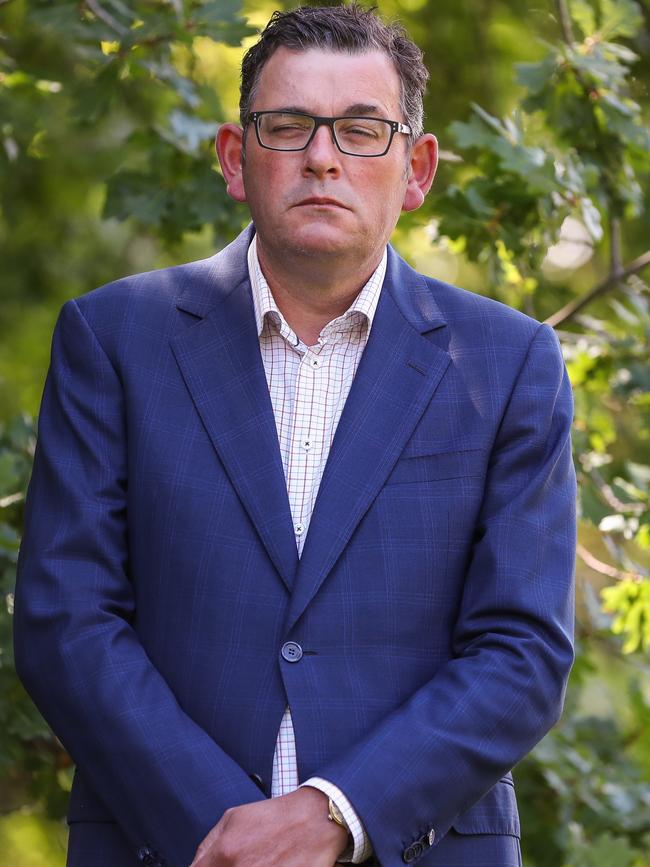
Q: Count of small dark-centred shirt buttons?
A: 3